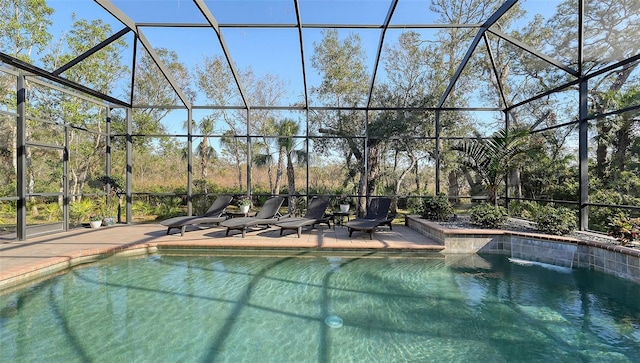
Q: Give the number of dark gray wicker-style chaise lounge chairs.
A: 4